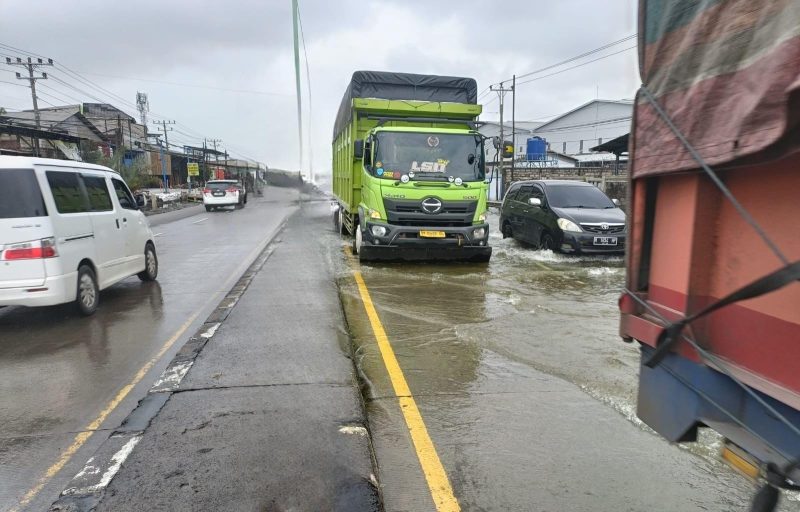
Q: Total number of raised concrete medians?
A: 1